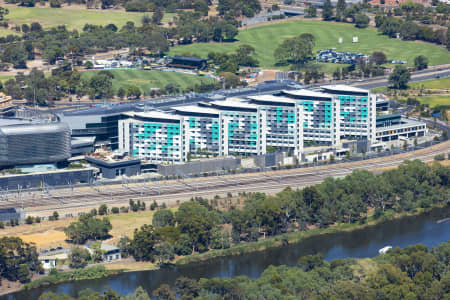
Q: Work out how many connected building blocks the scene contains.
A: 6